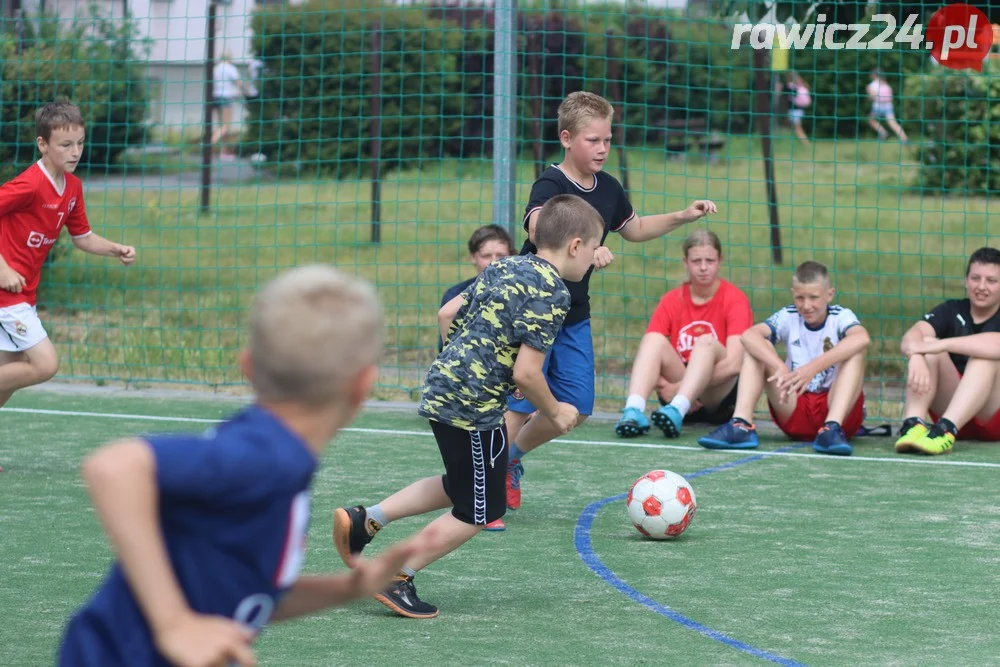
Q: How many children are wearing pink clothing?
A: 2